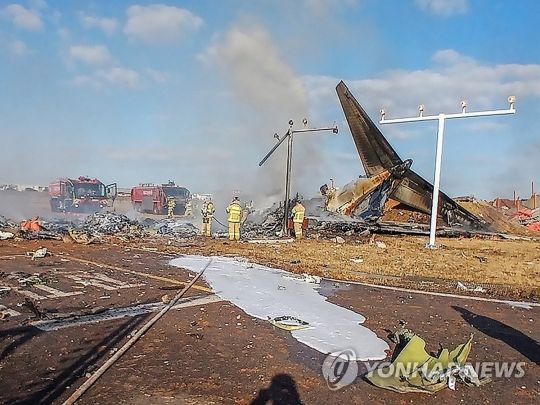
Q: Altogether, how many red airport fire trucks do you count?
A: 2